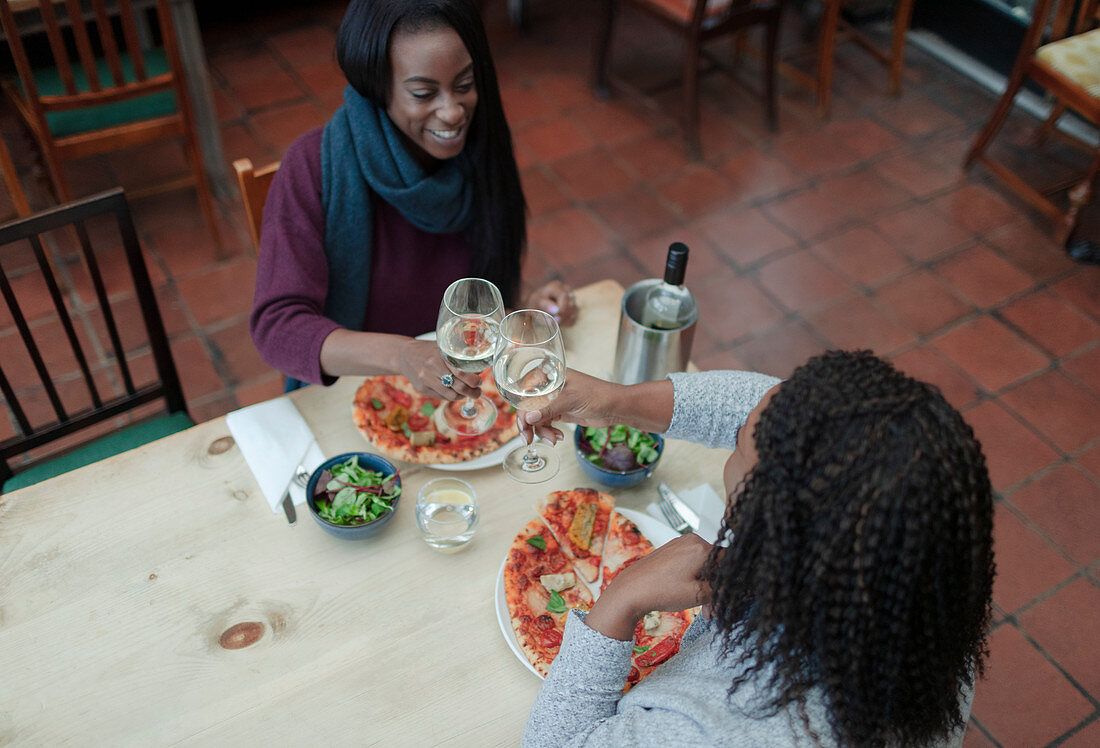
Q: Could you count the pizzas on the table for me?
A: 2